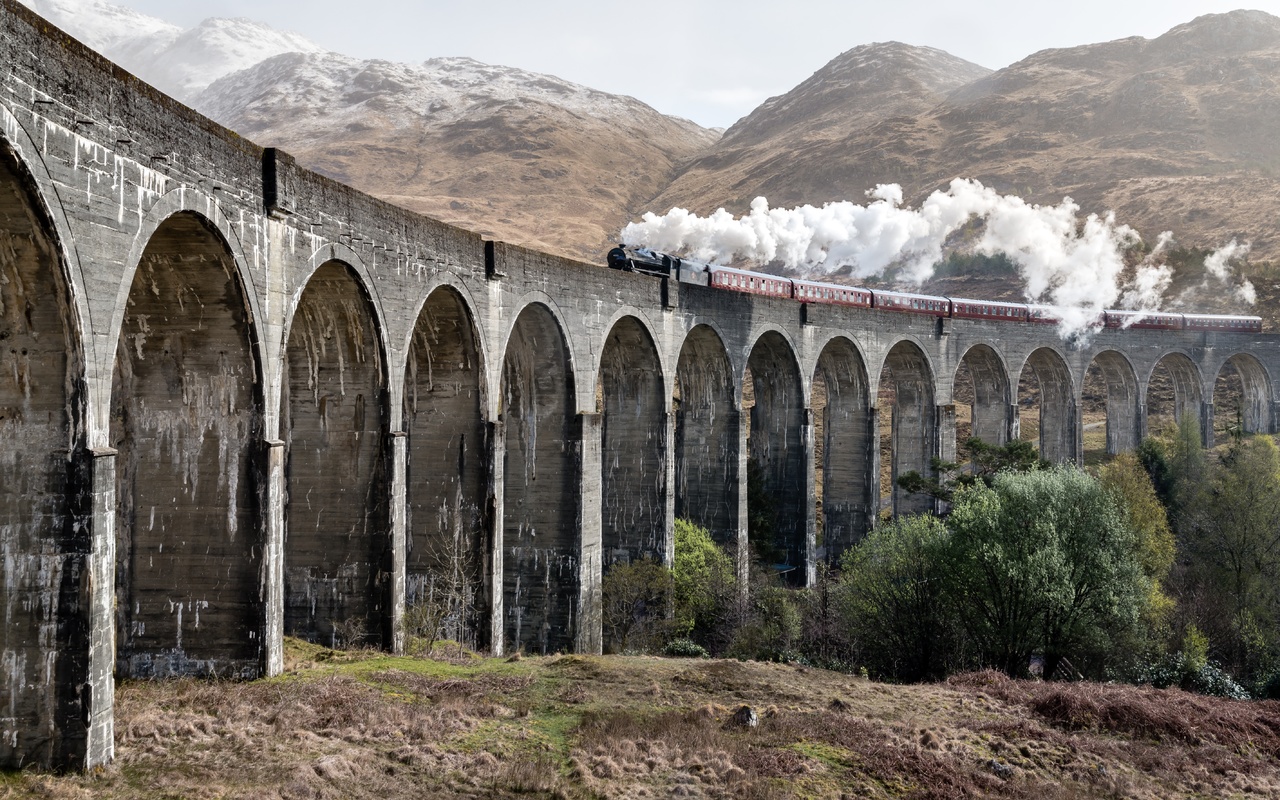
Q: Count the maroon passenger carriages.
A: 7